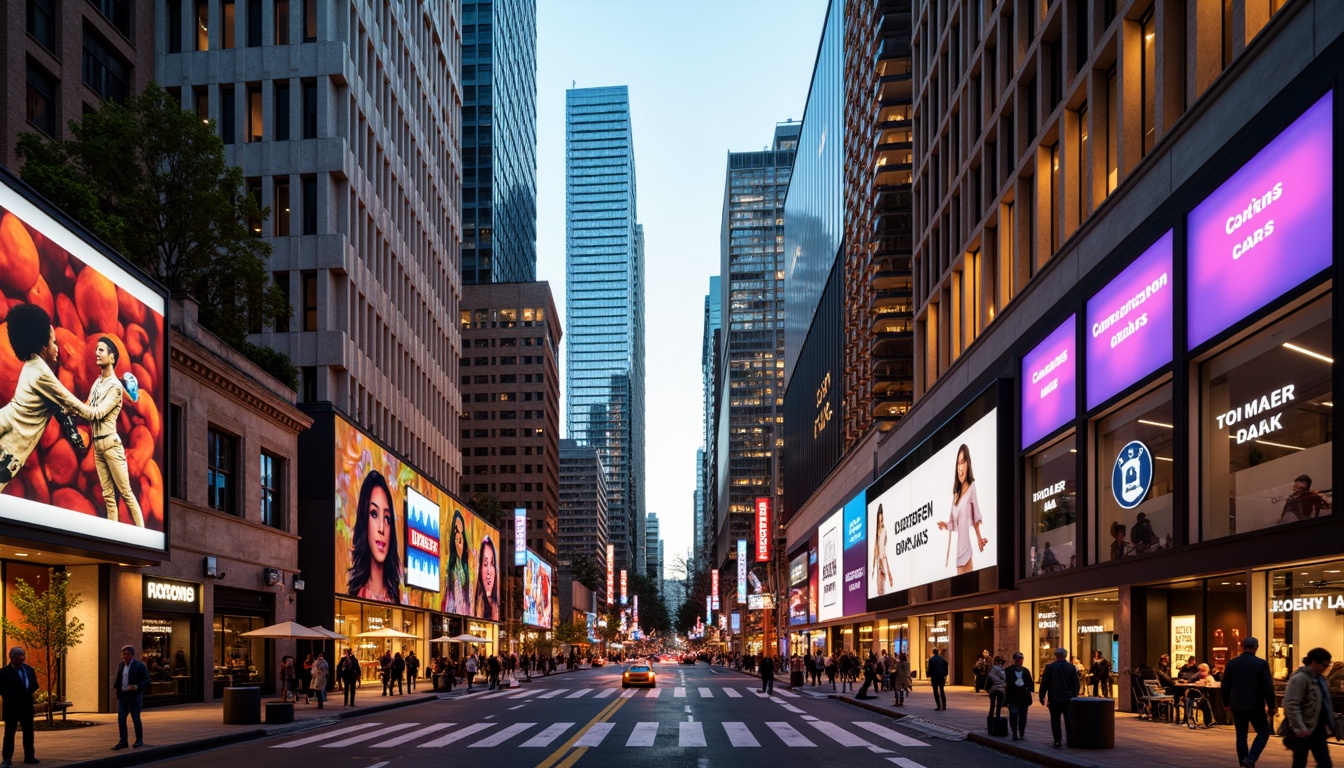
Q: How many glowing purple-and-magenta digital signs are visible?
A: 3